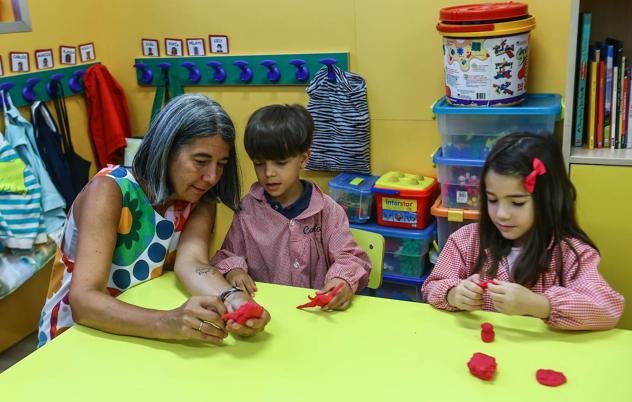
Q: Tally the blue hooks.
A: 12